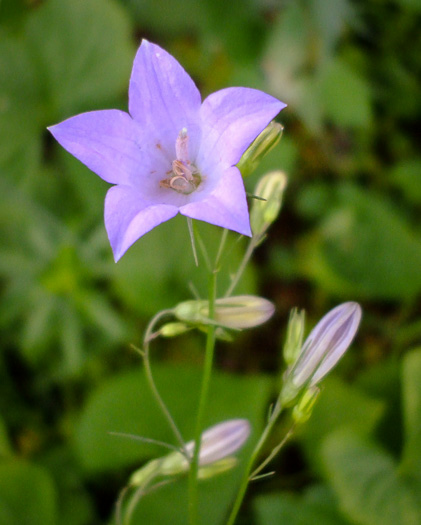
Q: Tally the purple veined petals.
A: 5